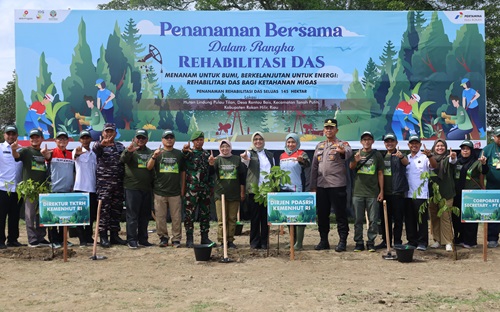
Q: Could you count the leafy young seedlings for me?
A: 3